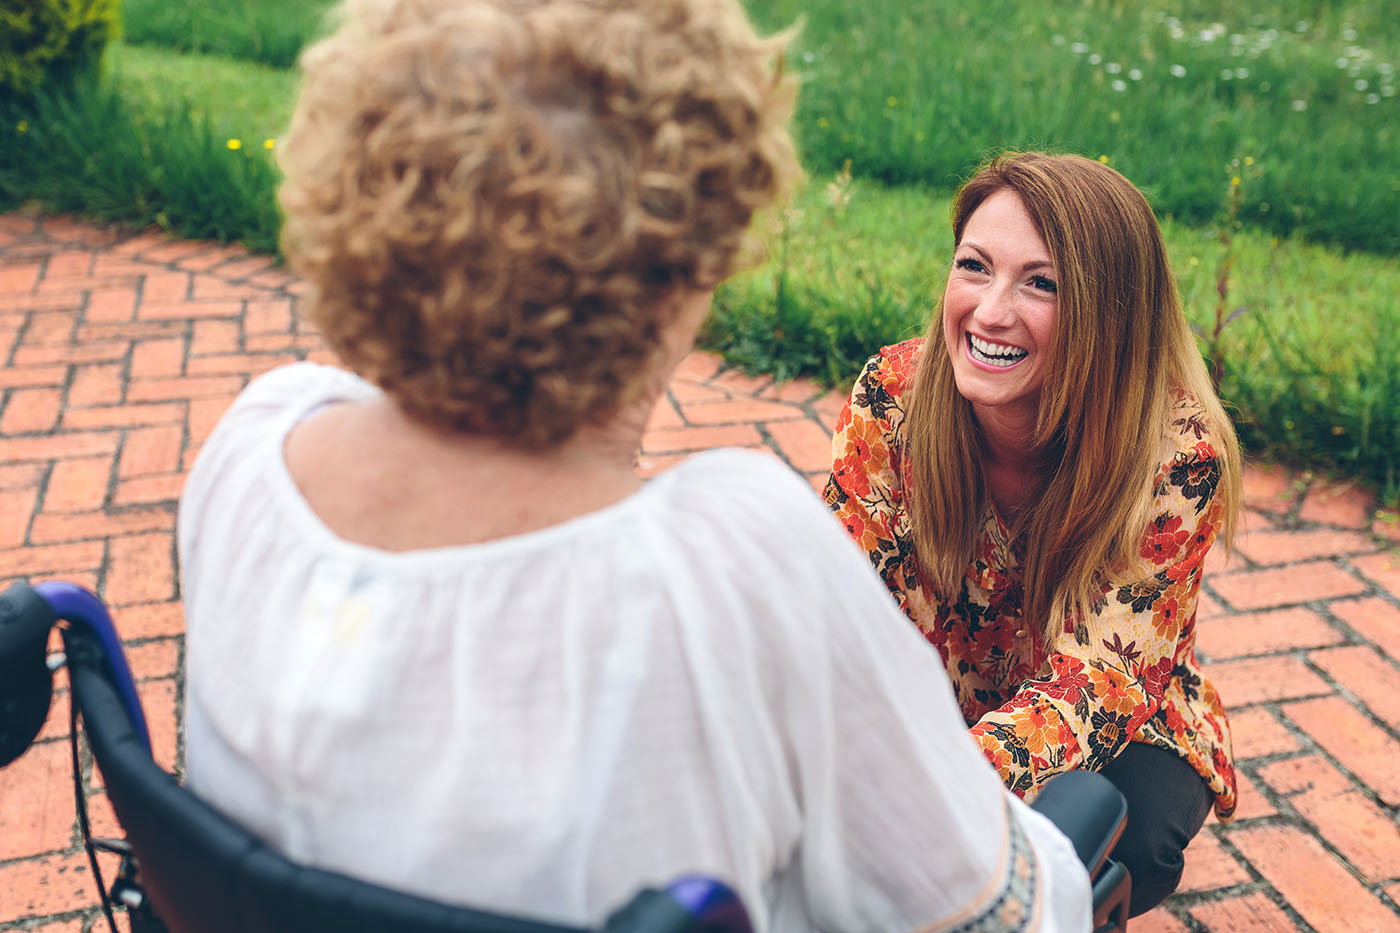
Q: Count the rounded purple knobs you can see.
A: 2